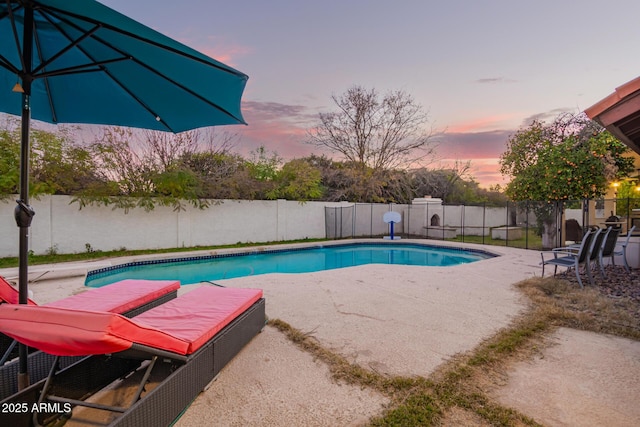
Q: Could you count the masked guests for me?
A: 0